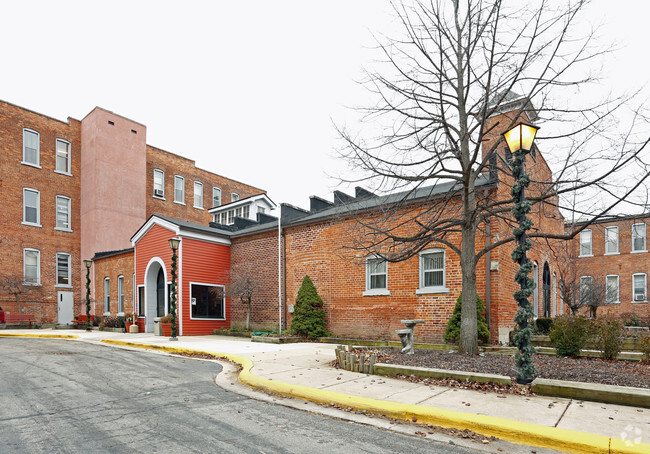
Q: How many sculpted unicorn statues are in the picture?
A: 0